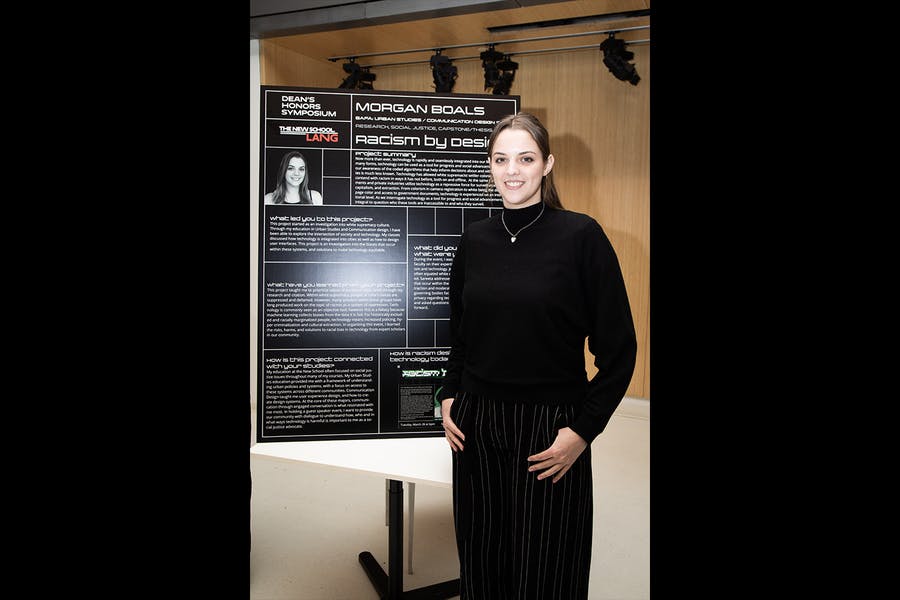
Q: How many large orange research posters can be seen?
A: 0